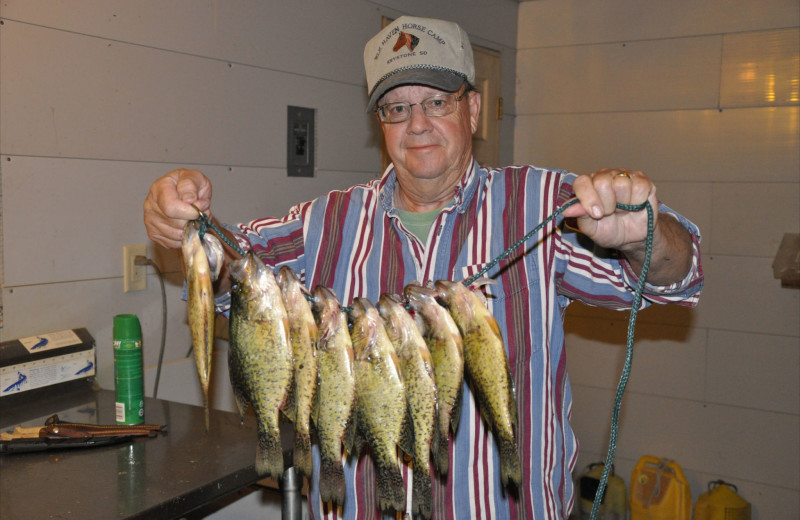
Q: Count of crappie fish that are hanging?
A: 8